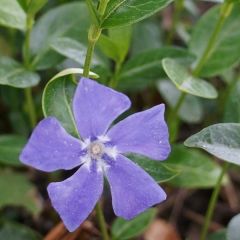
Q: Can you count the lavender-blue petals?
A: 5